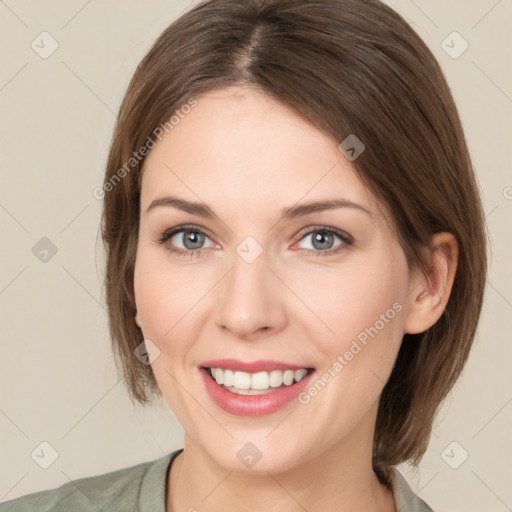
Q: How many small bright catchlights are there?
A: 2